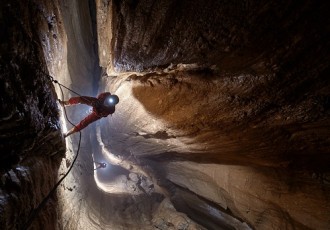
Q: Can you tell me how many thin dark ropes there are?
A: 2